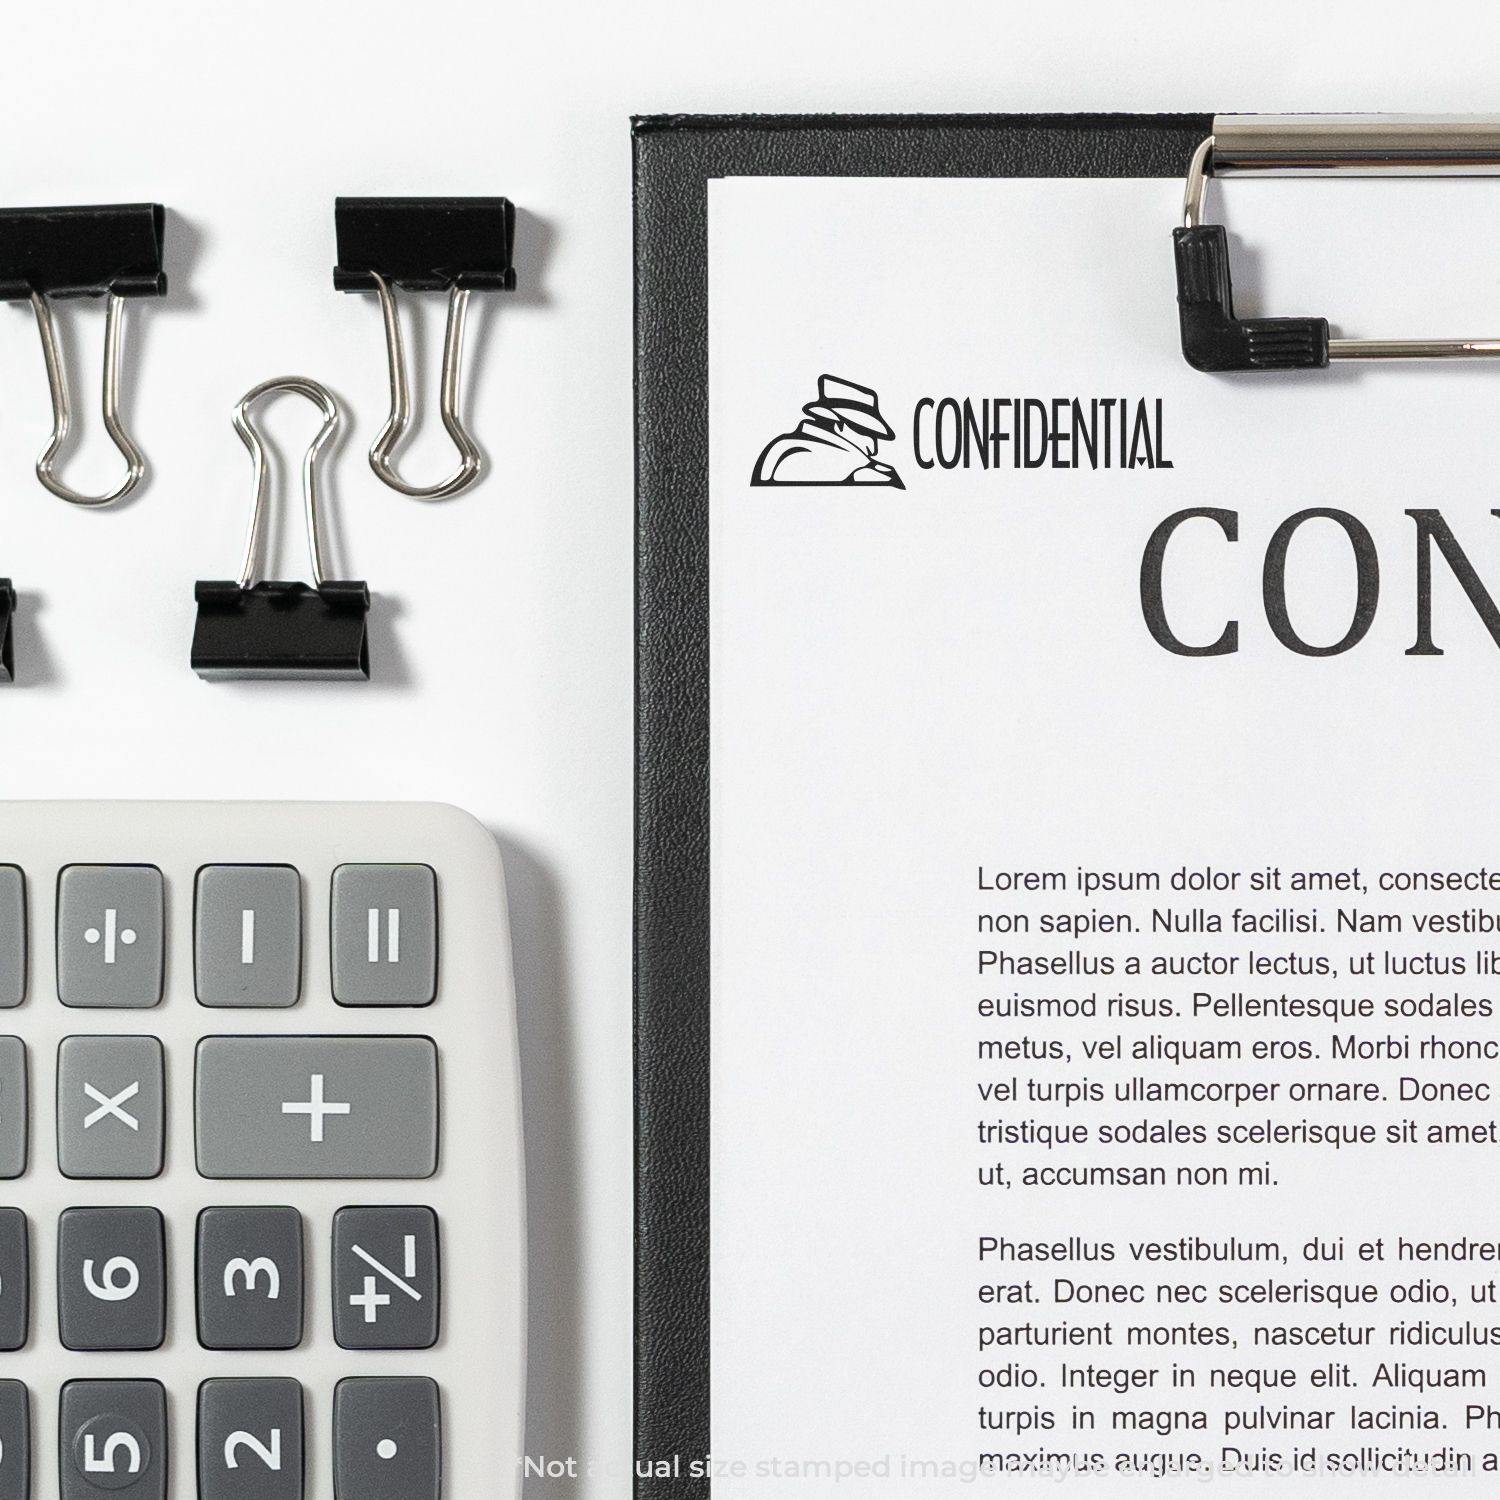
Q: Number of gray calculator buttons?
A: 15